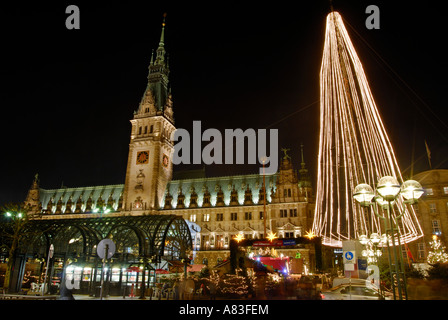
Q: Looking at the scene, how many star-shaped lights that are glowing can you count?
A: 3